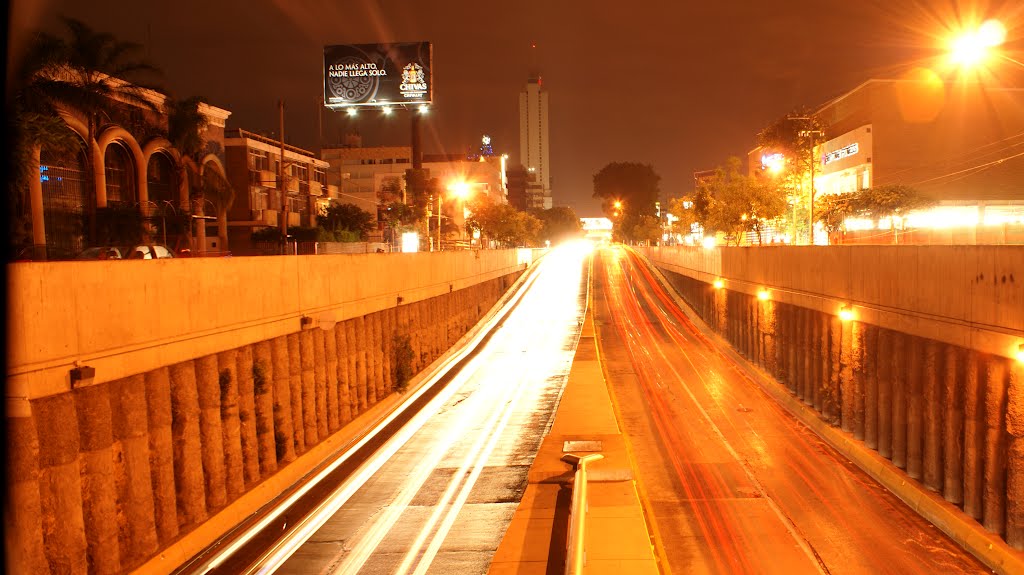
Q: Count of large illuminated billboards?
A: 1